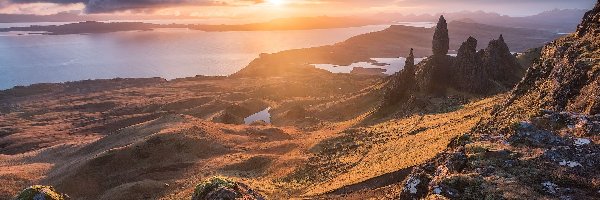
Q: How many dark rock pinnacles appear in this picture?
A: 4